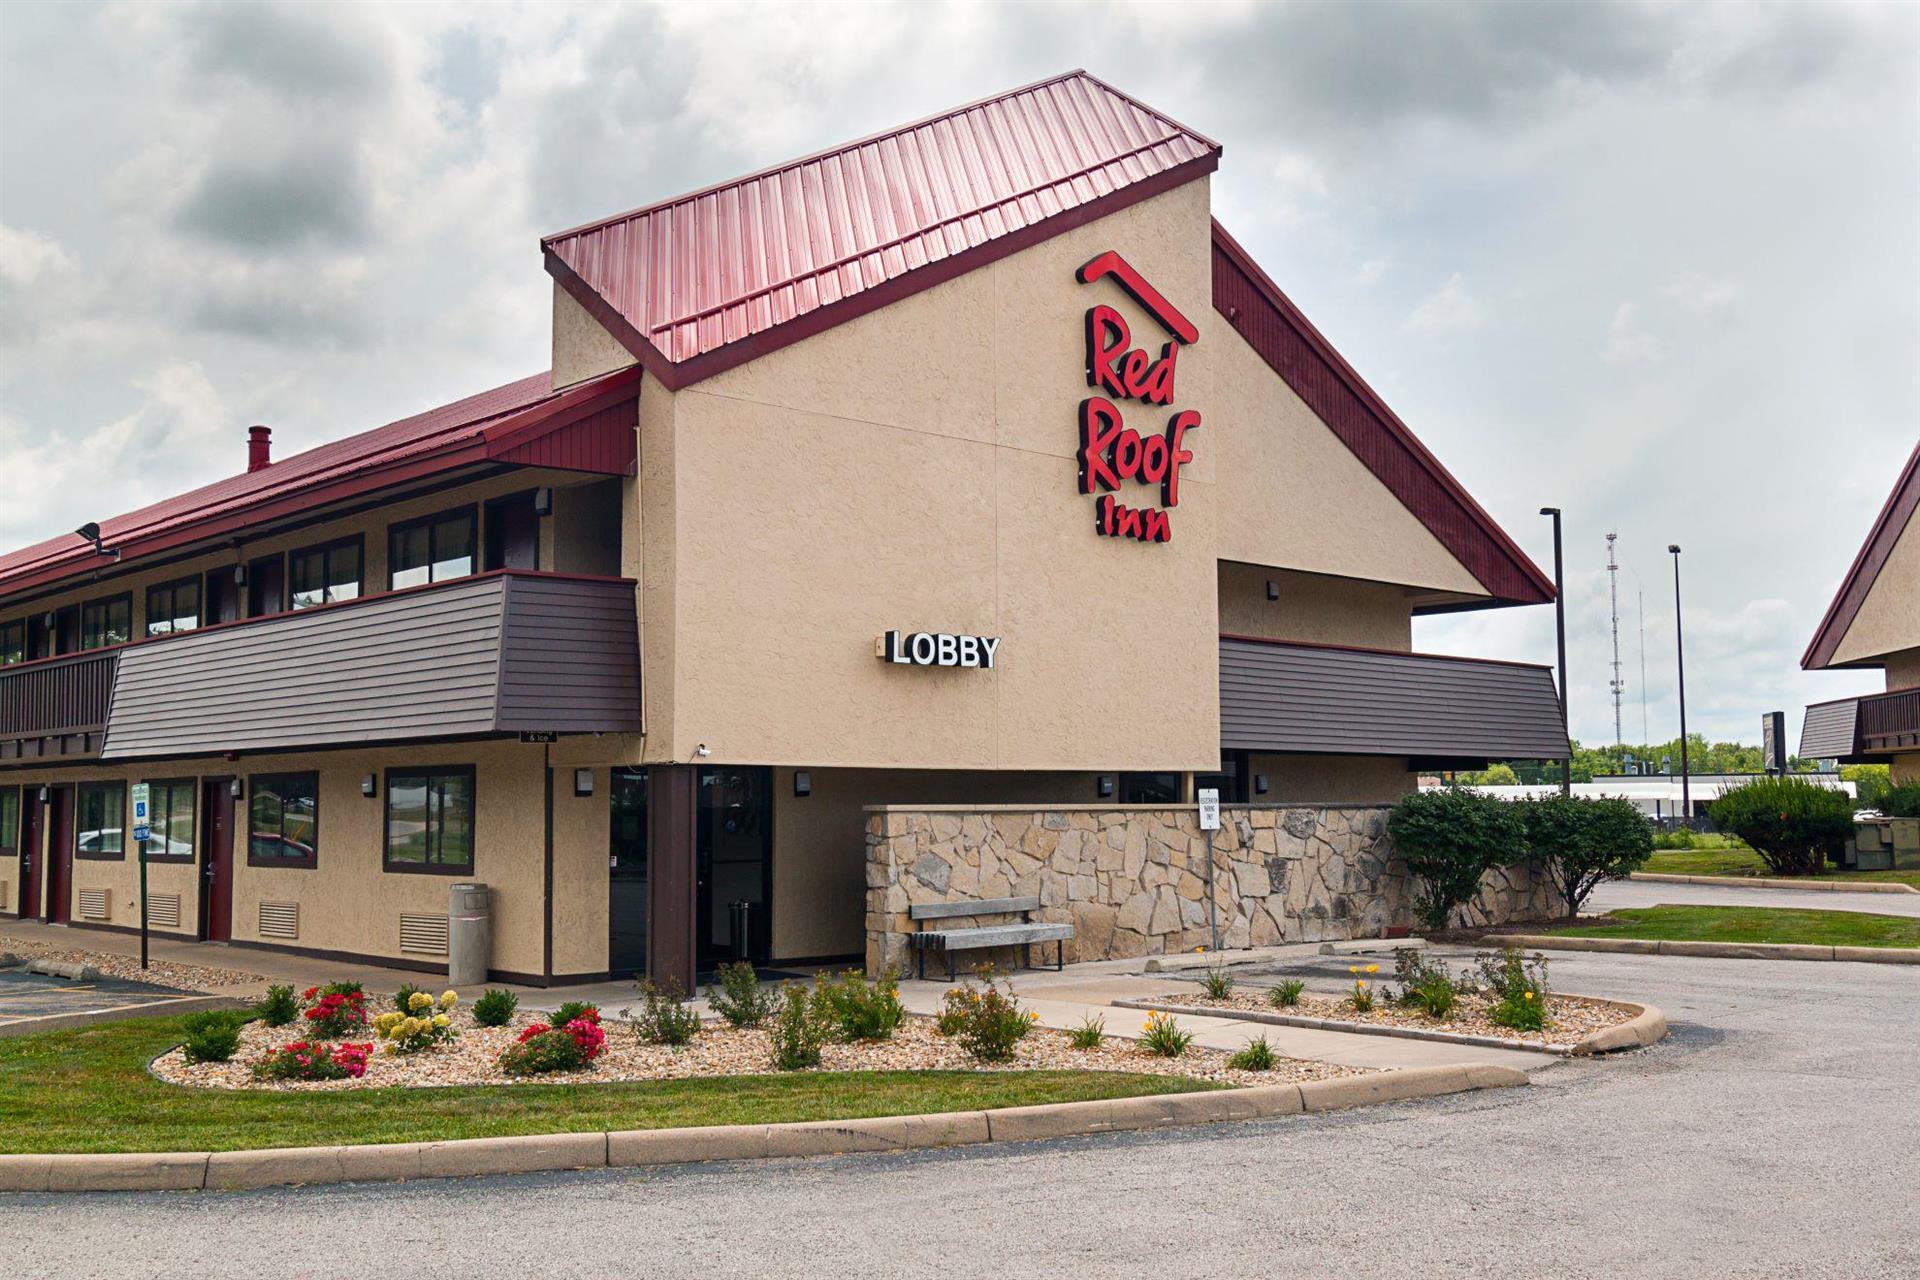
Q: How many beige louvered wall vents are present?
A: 4